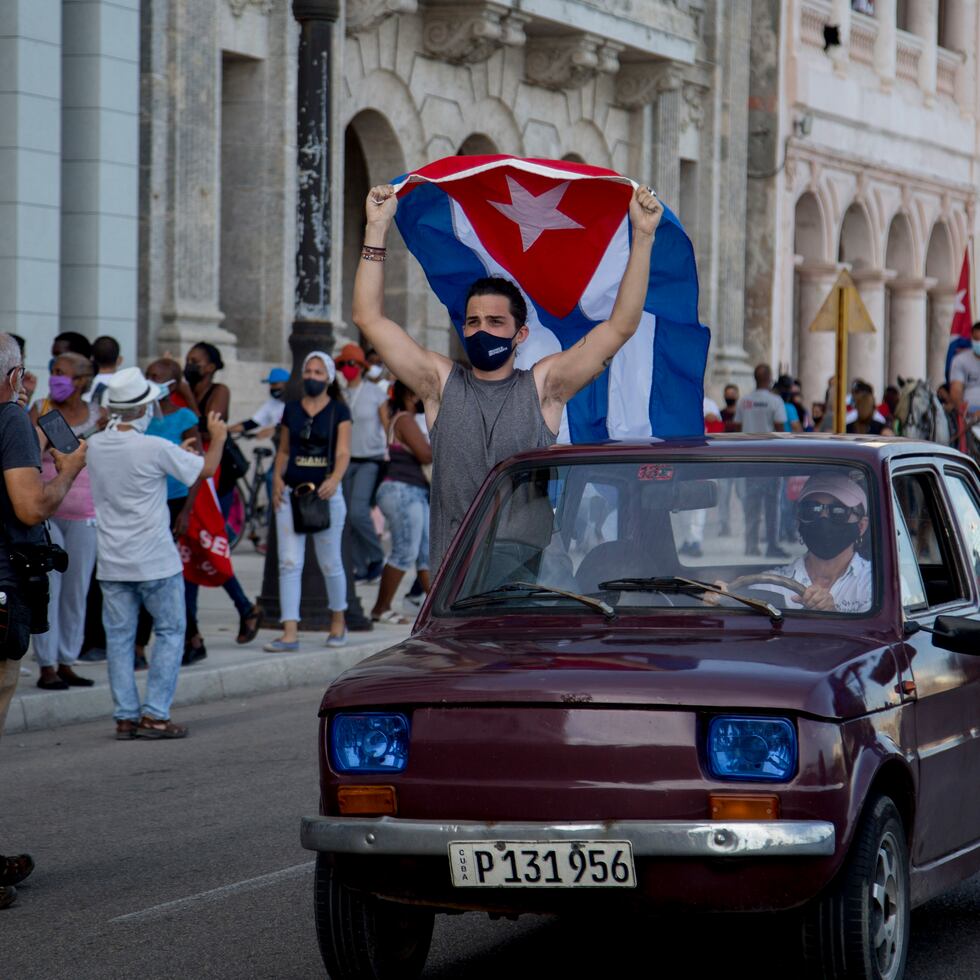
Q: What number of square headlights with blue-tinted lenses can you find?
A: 2